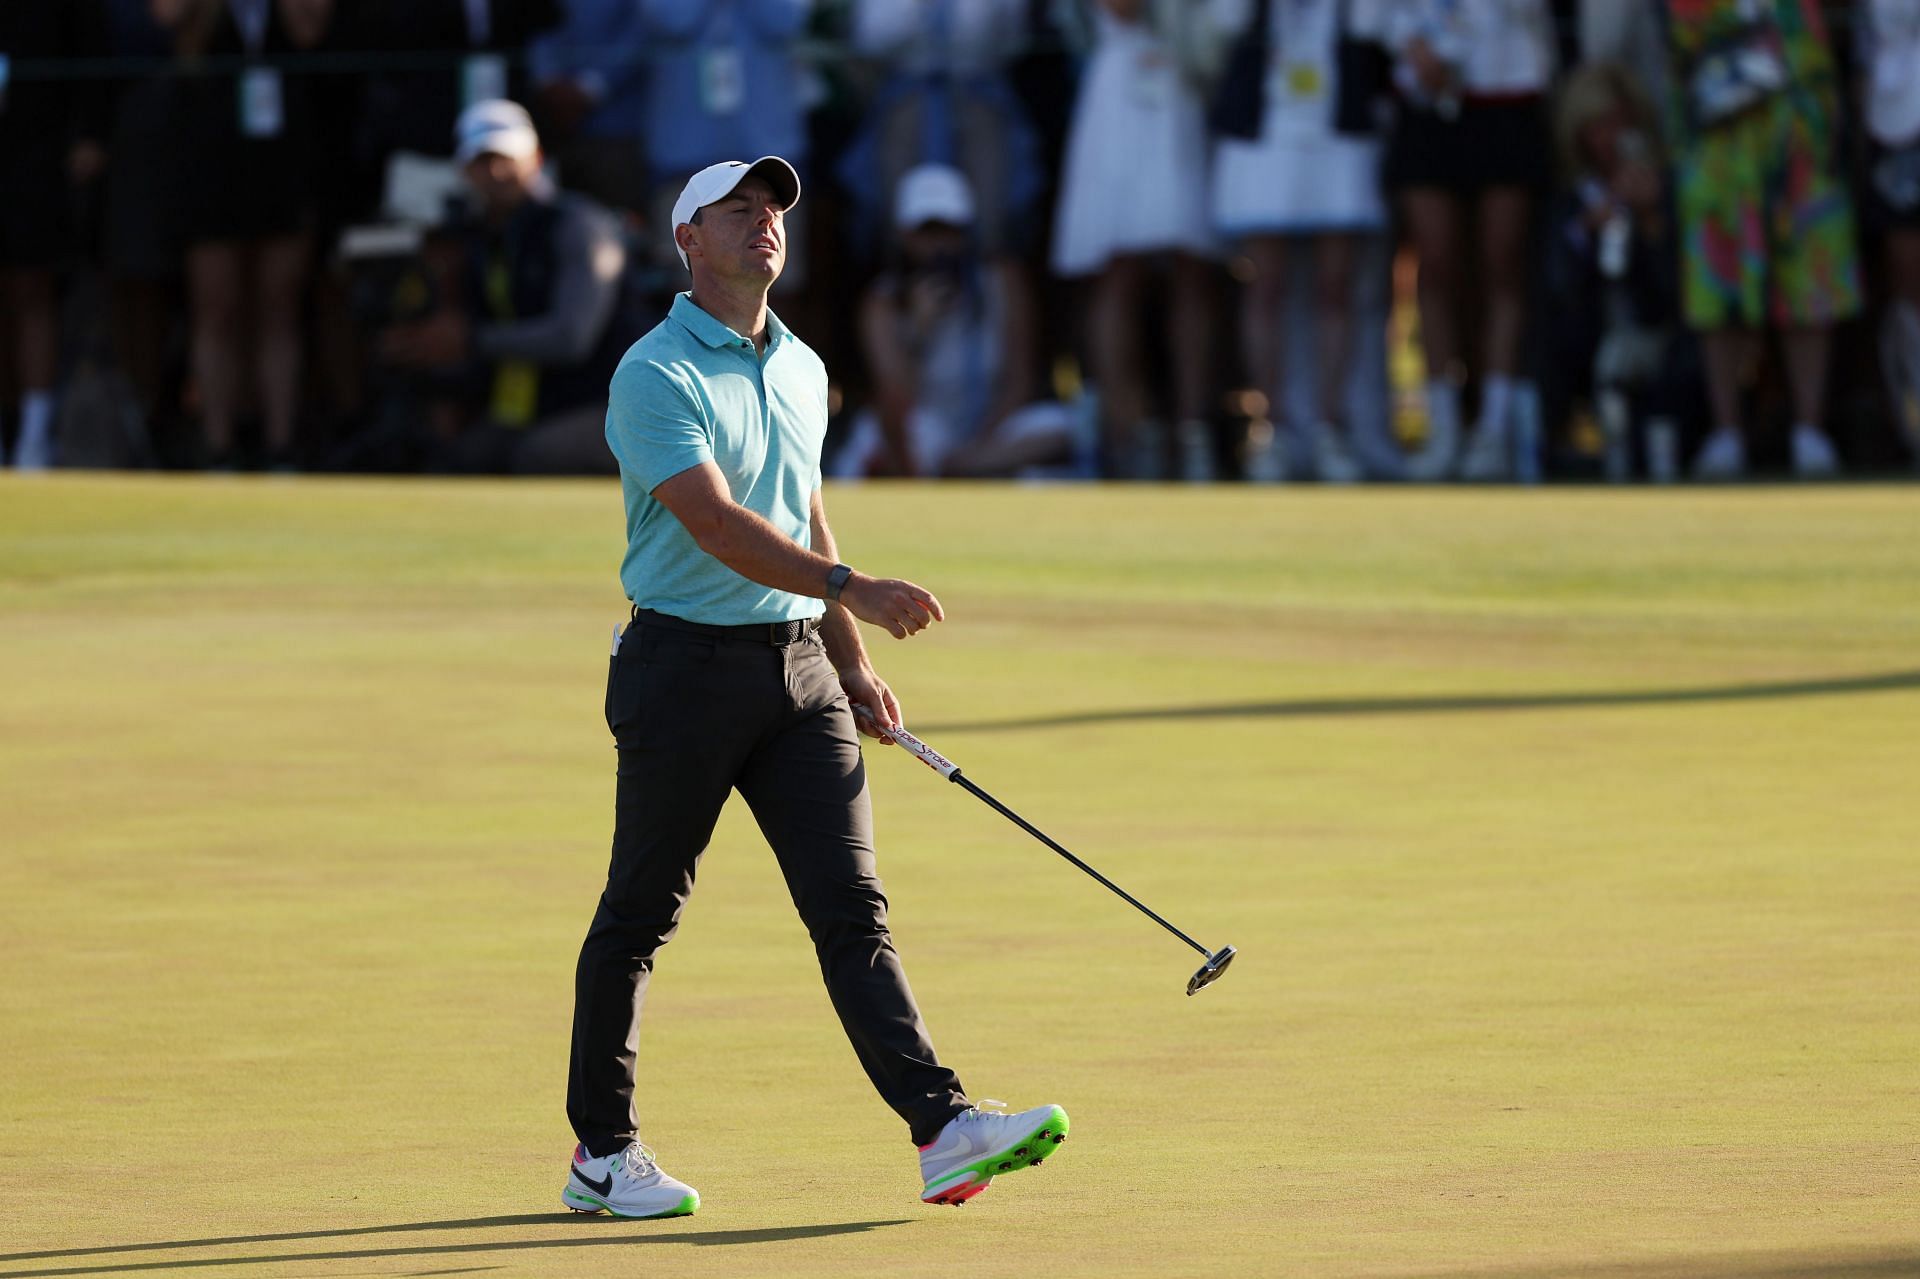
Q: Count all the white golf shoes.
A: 2